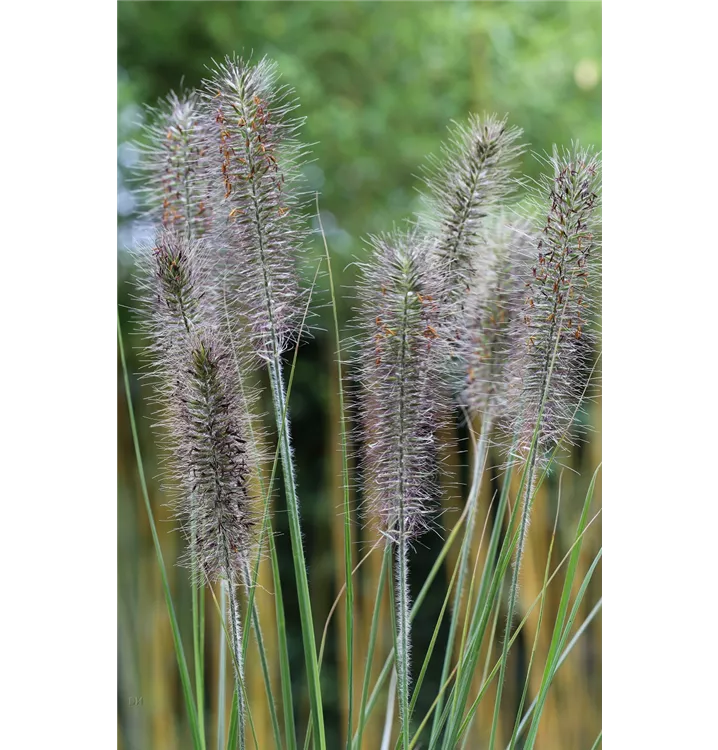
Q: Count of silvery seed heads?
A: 8